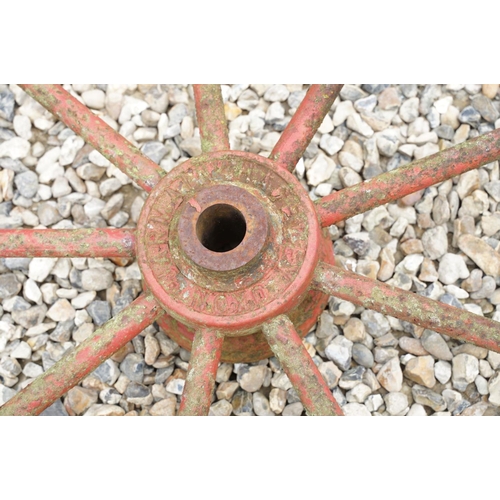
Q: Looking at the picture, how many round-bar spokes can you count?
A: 9